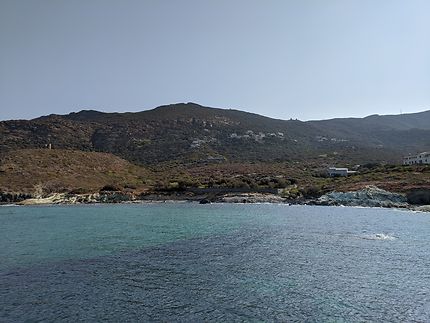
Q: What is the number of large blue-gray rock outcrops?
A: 1